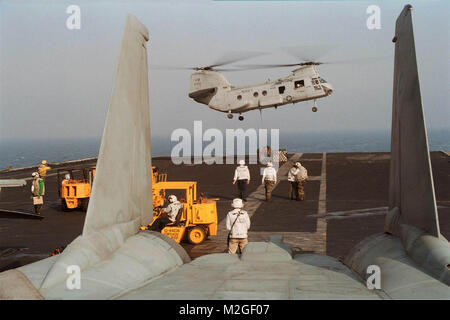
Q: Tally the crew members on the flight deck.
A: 9